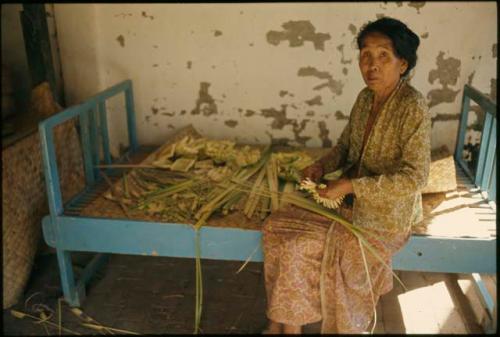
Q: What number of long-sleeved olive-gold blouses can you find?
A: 1